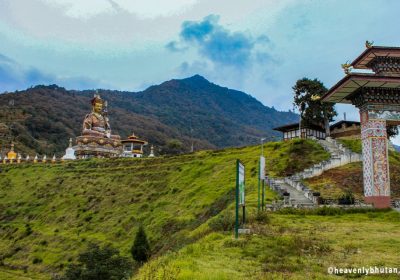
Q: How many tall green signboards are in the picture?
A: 2